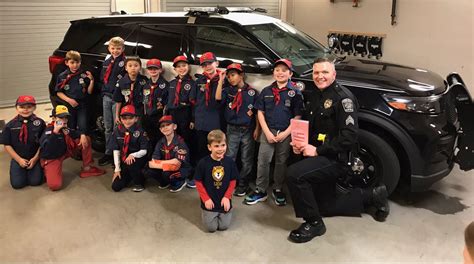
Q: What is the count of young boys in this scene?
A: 13